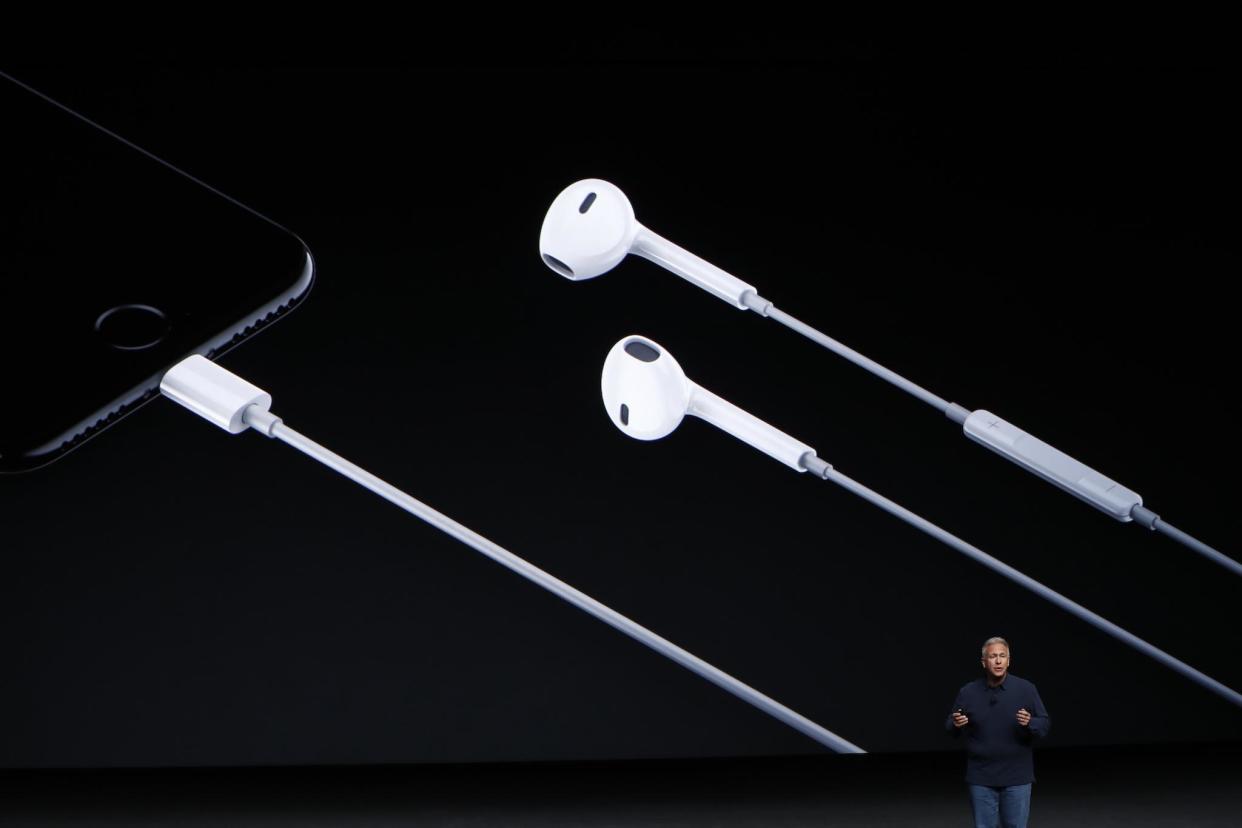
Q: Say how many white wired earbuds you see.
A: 2